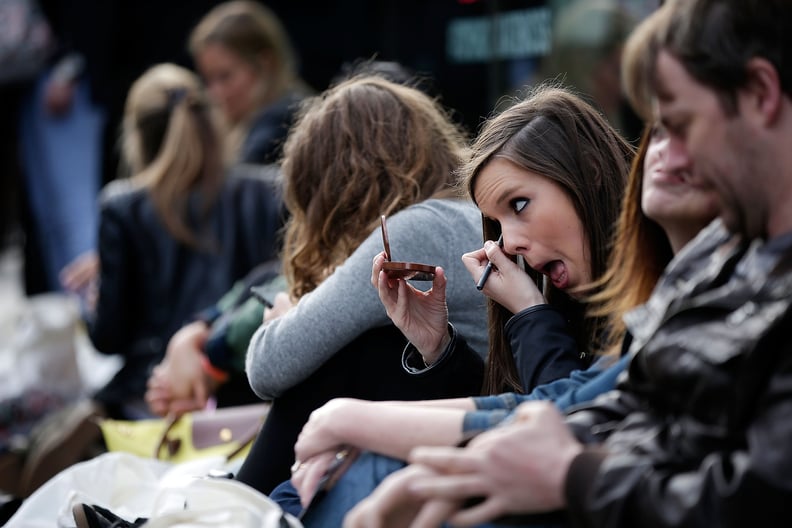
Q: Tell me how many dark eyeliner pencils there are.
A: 1